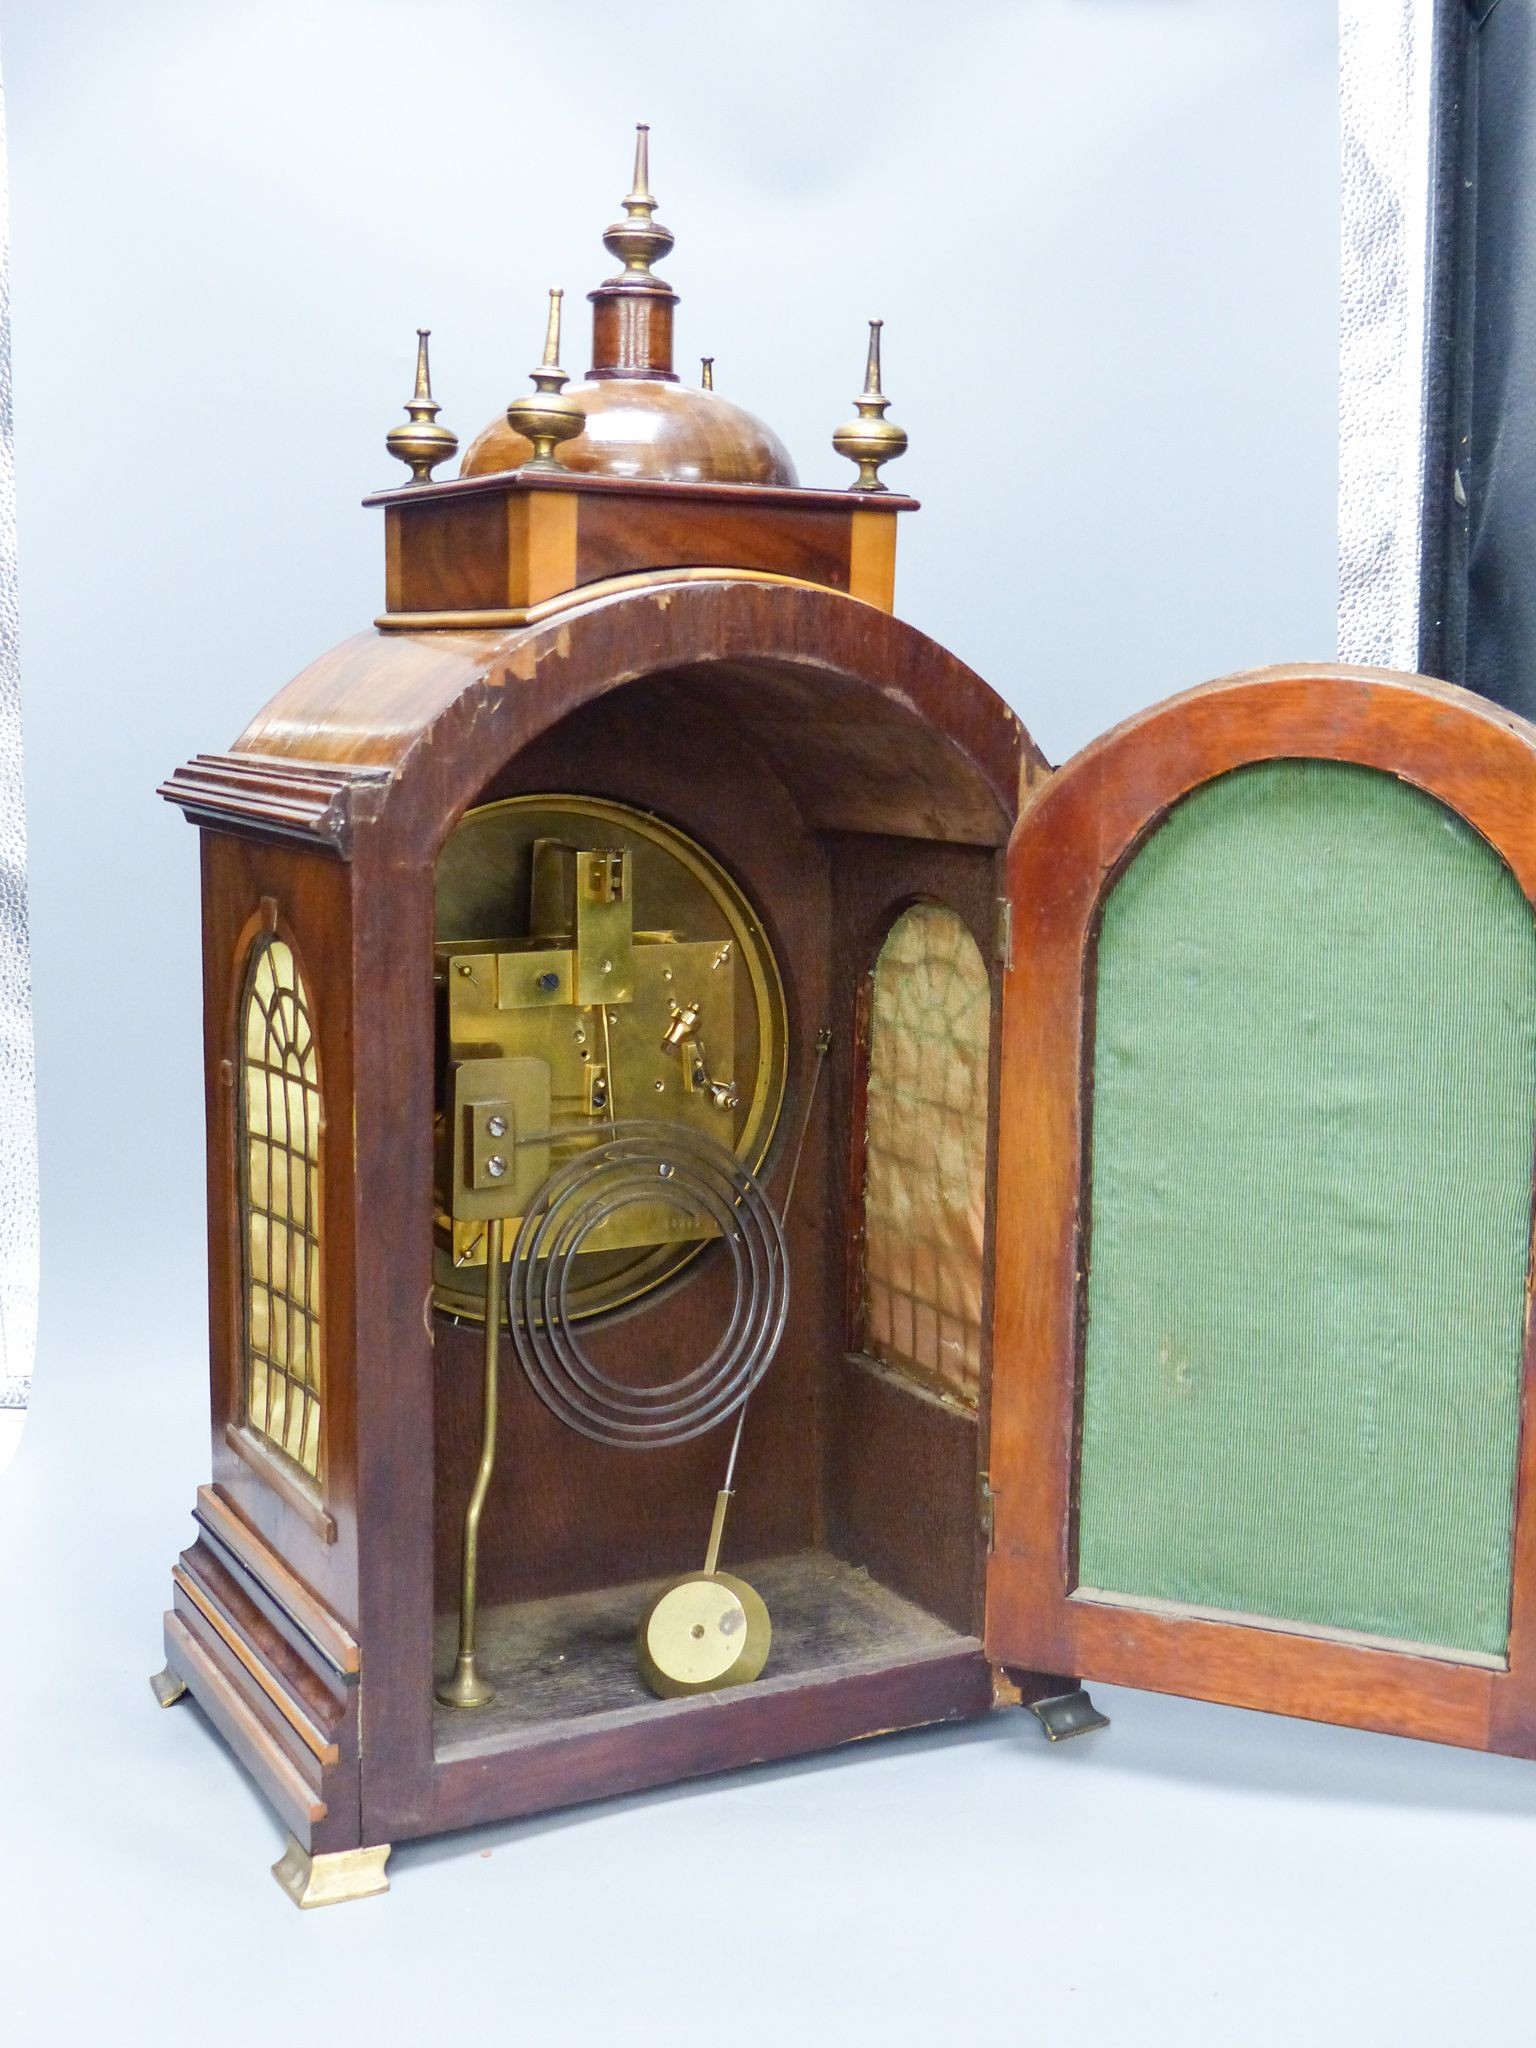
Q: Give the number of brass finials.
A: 5